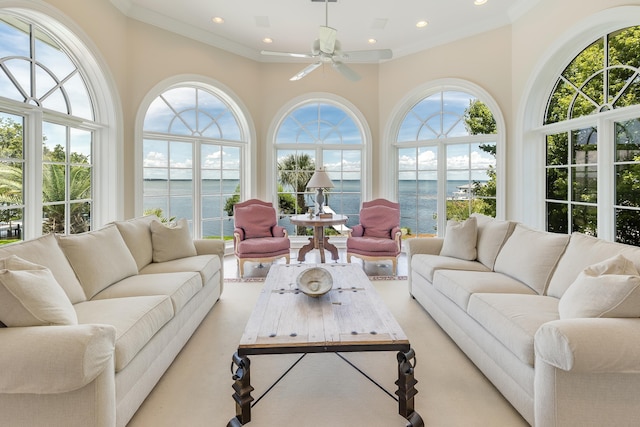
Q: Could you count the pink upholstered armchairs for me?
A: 2